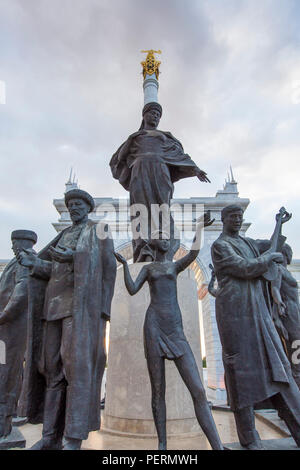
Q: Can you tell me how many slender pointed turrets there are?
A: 2